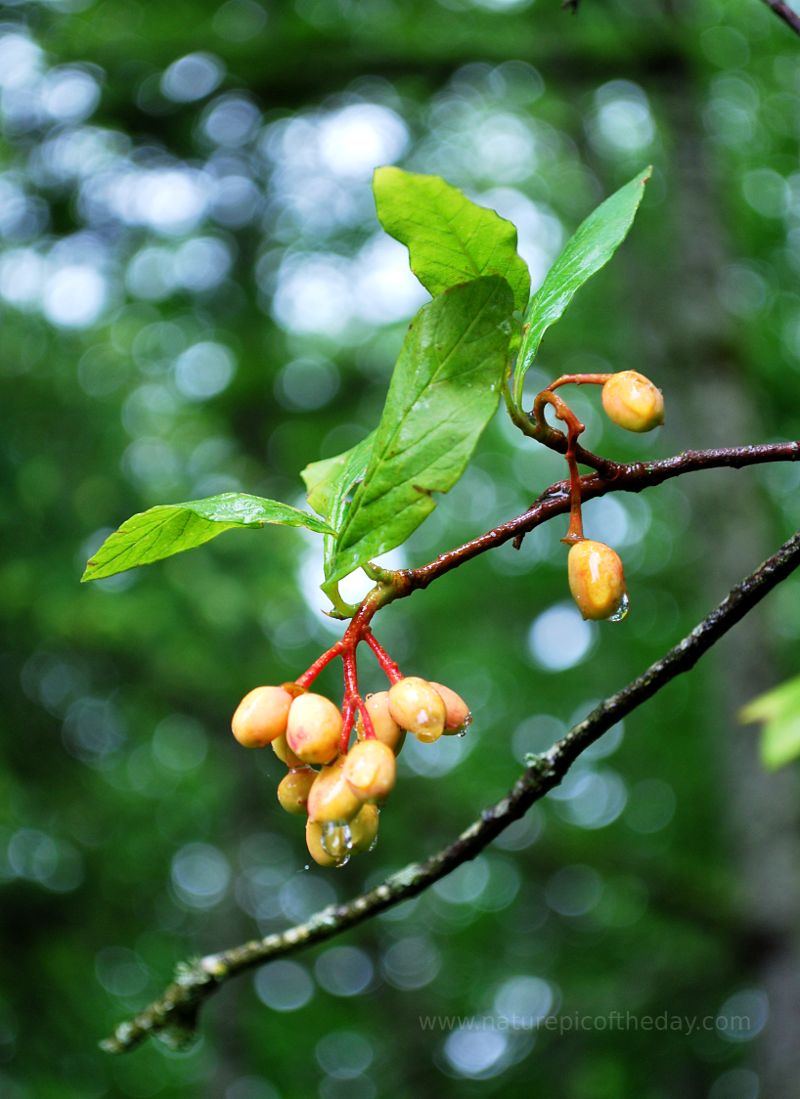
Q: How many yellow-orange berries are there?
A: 13